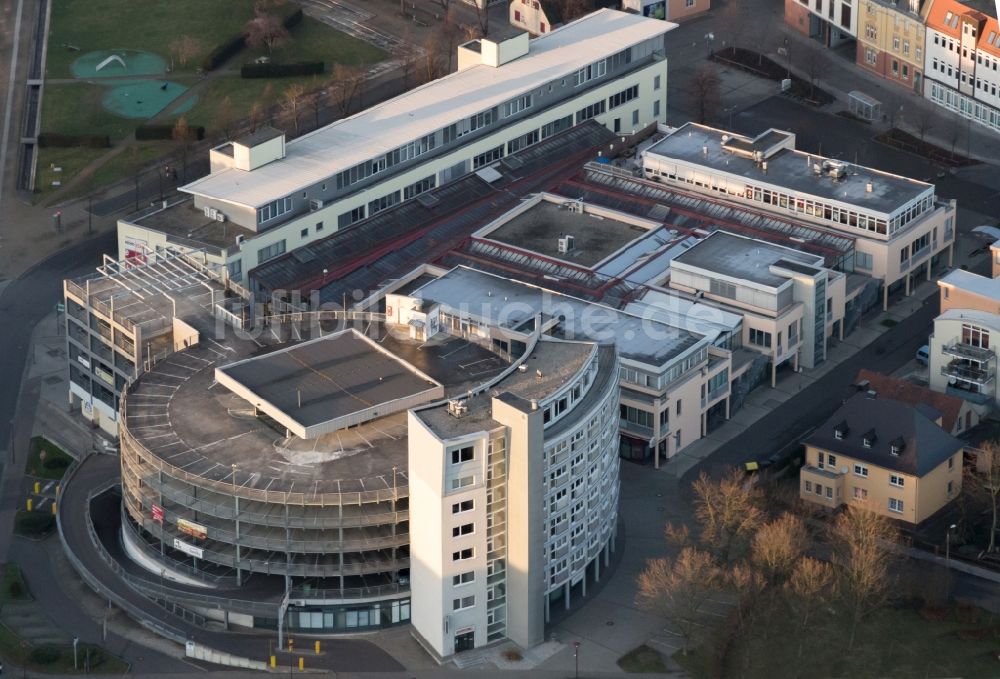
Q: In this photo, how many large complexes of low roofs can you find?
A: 1